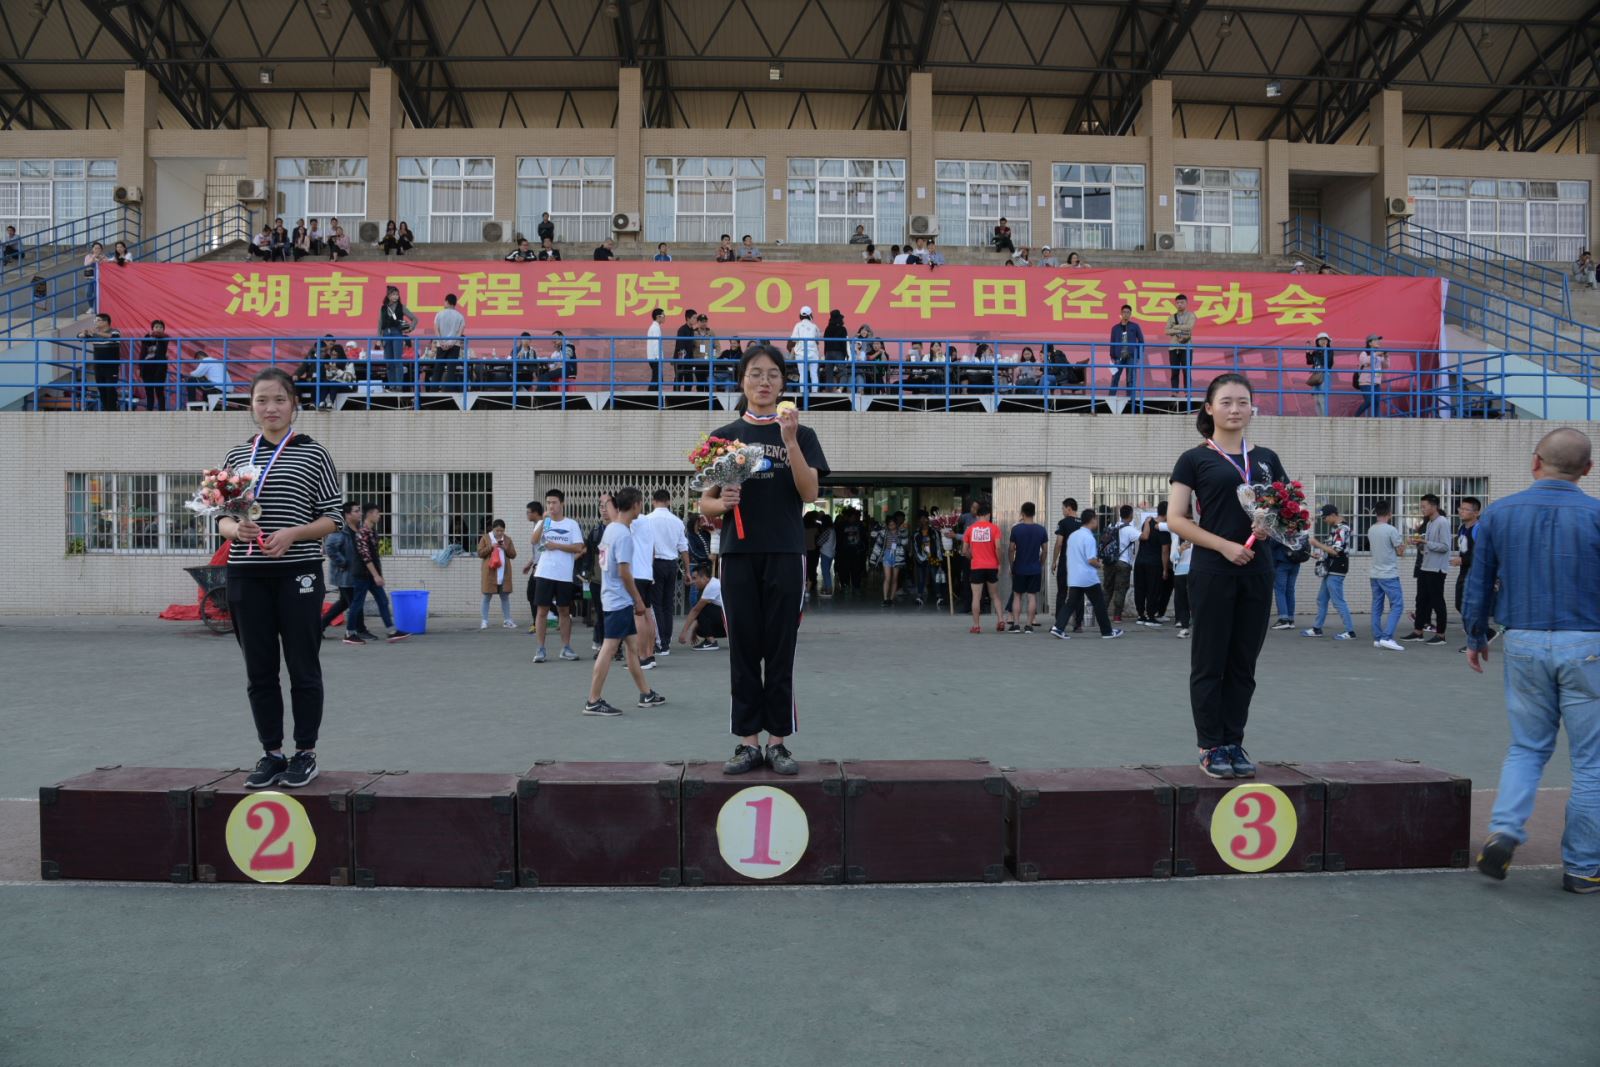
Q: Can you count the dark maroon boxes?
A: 9